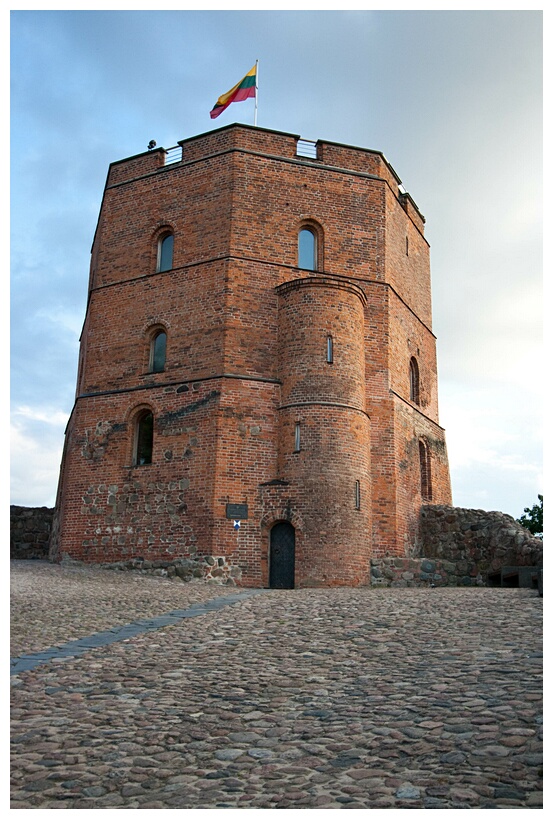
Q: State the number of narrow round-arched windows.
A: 6